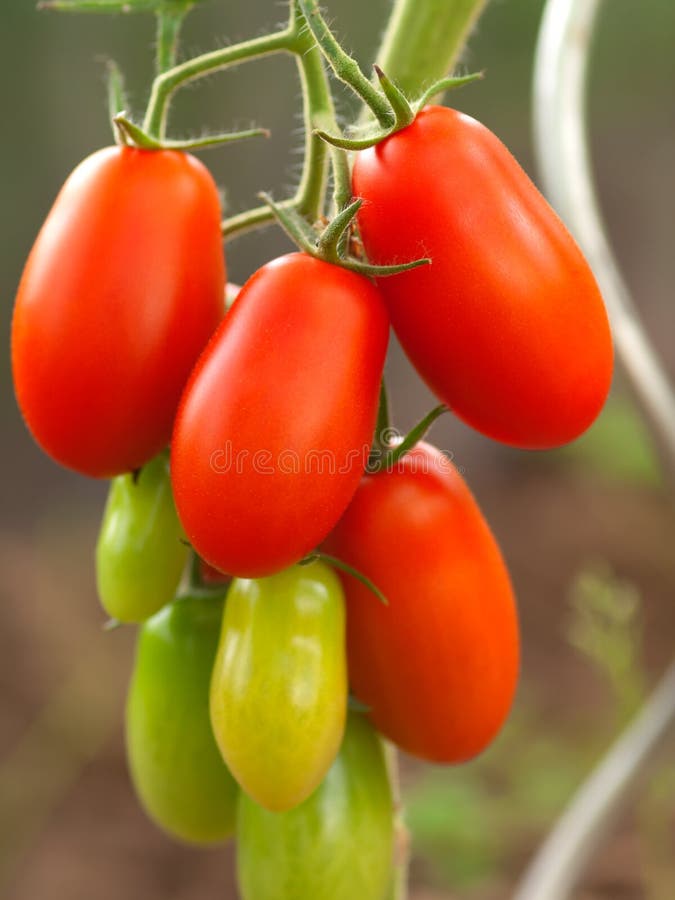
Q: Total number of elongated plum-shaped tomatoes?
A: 8